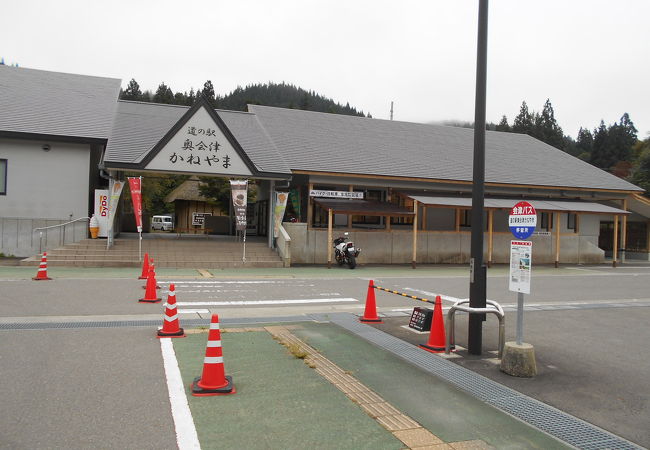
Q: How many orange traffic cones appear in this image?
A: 8